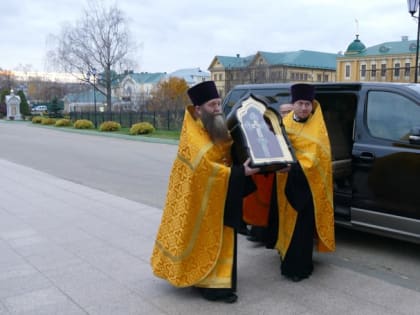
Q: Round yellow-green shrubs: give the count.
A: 6